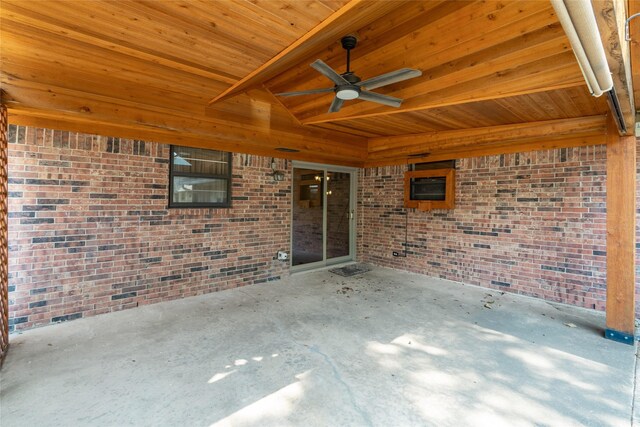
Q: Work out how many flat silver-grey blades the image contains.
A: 5